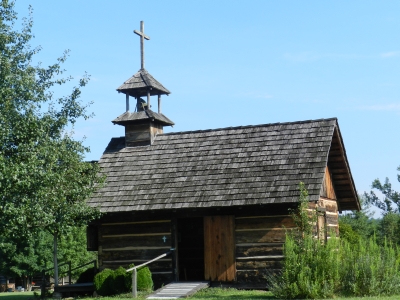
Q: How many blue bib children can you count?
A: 0